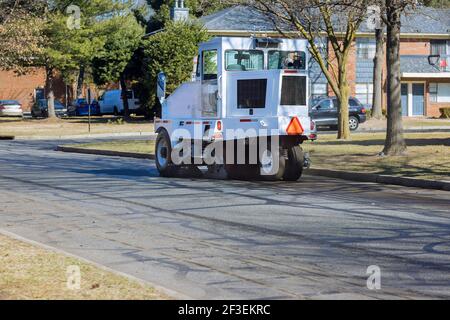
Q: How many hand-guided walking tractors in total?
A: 0